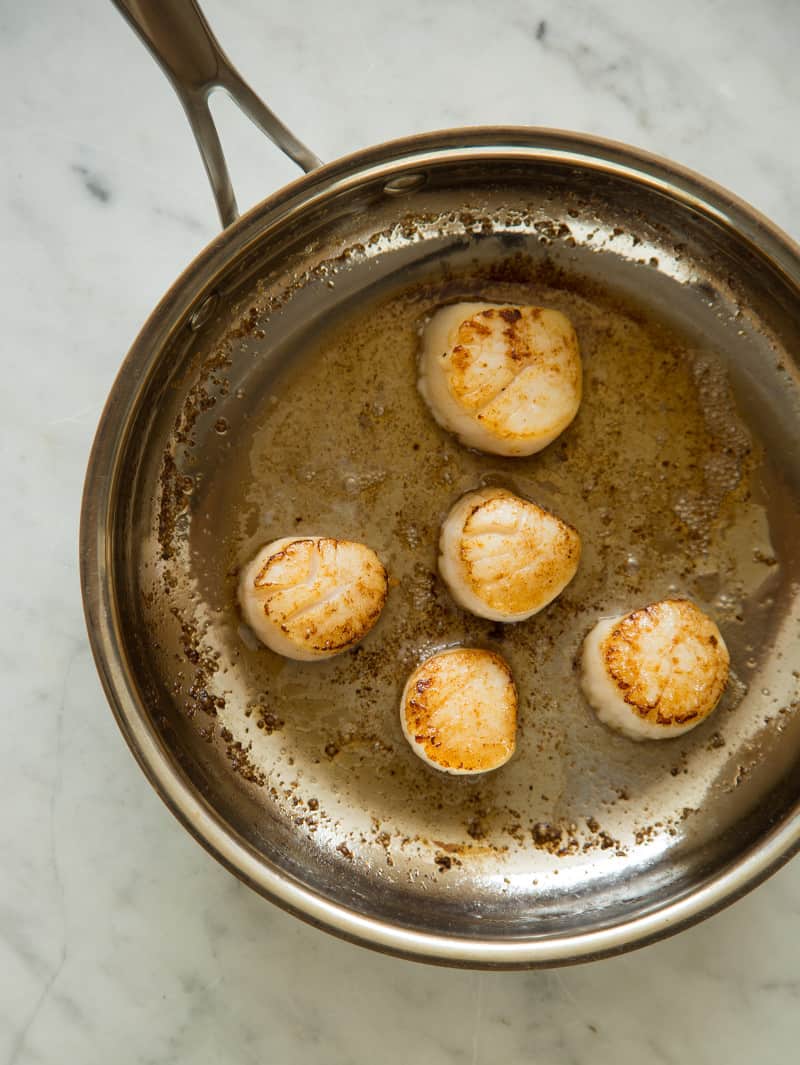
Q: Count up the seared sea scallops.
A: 5